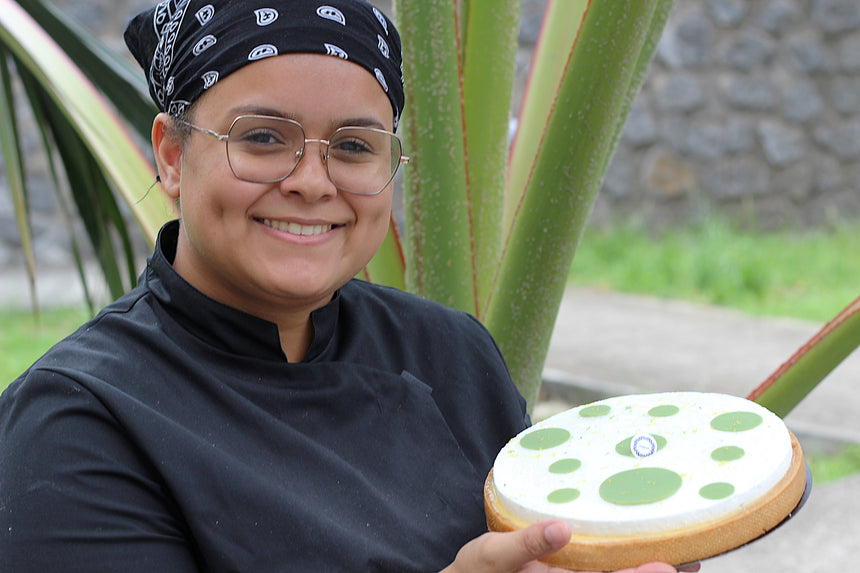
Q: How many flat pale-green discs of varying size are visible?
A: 10